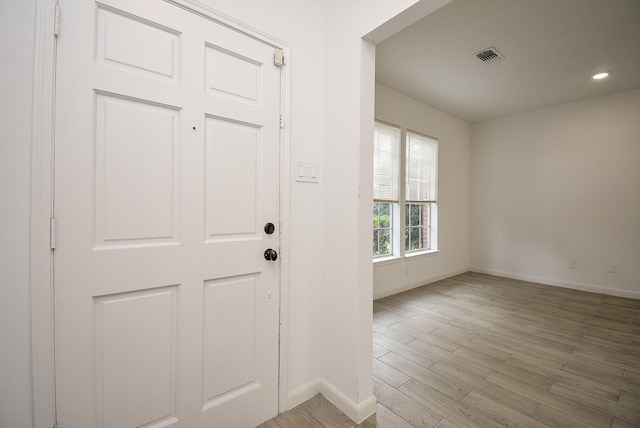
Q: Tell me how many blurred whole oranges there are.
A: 0